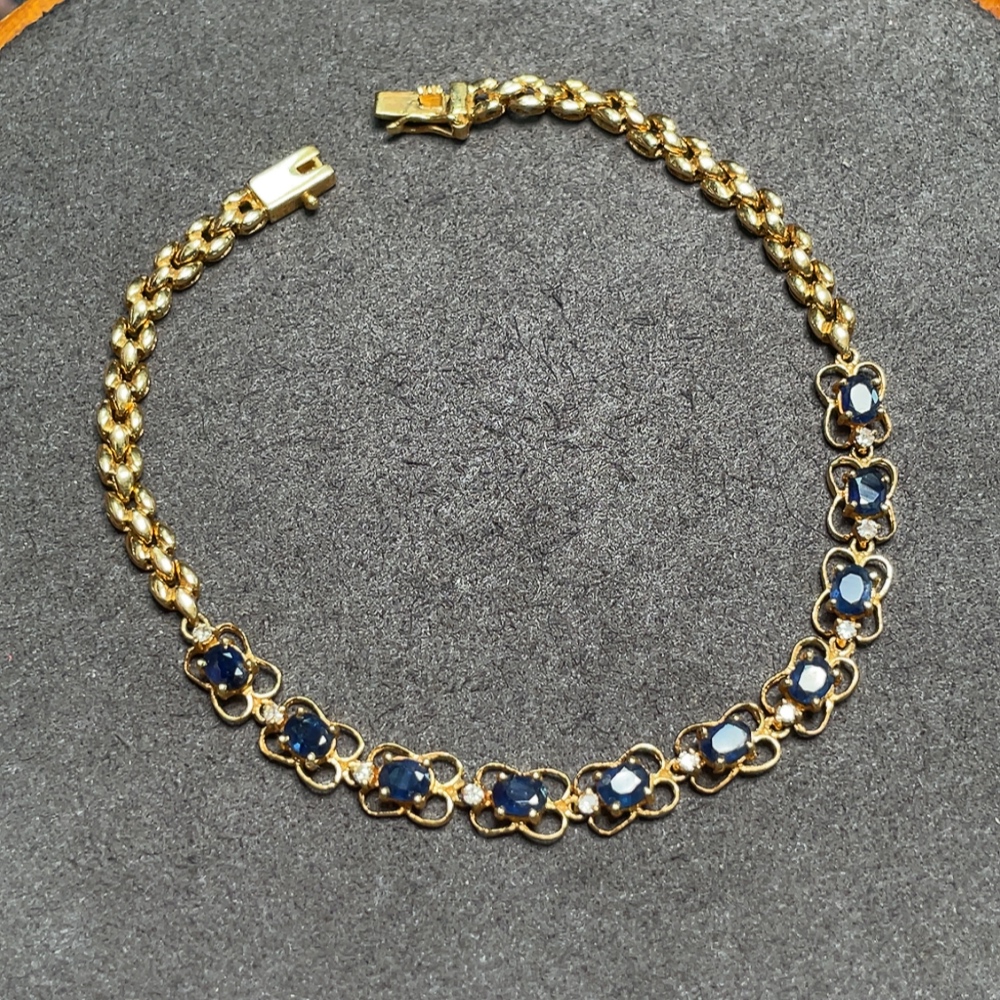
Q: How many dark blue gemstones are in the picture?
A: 10